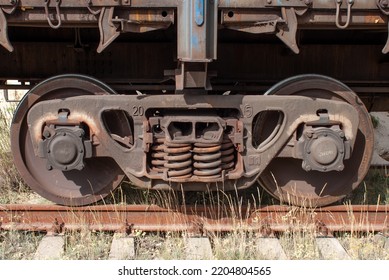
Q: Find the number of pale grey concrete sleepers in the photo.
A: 5